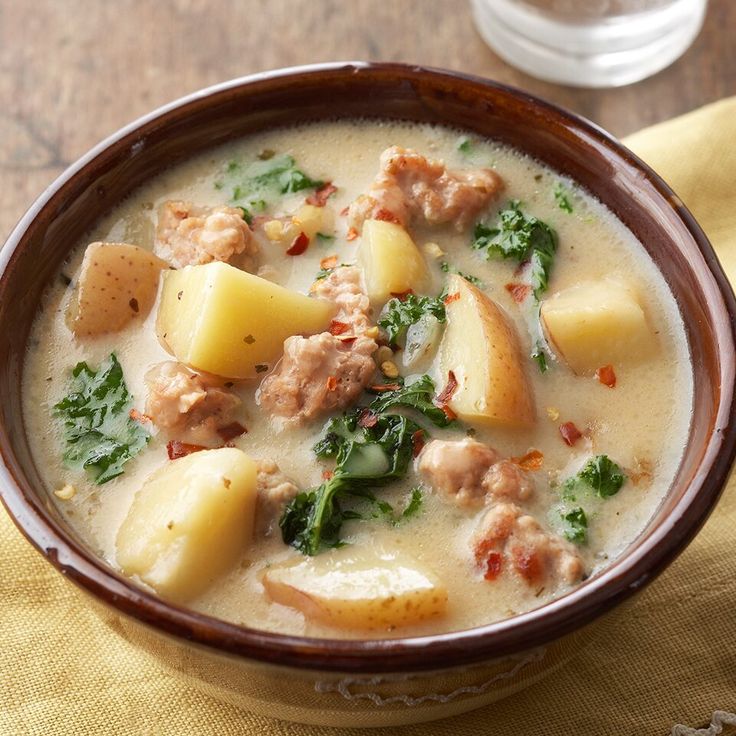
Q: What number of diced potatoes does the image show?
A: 7